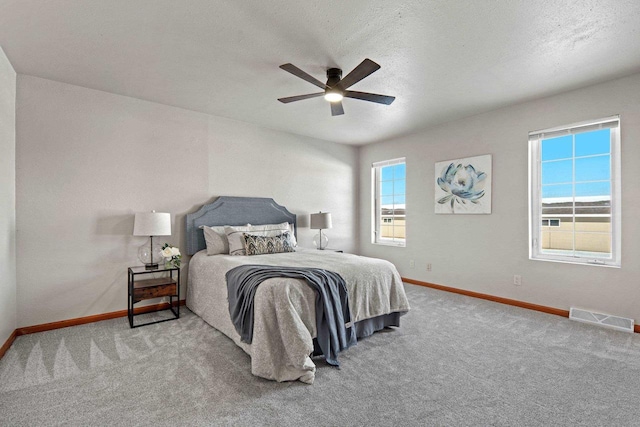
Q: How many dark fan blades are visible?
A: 5